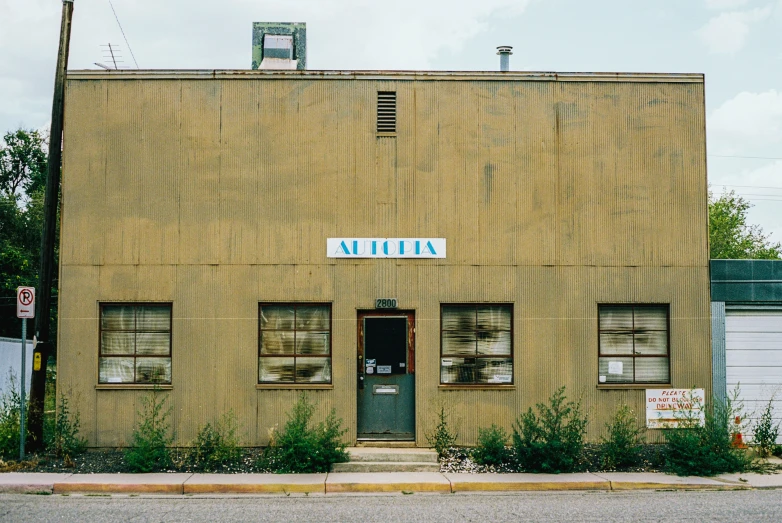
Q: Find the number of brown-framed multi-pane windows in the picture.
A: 4